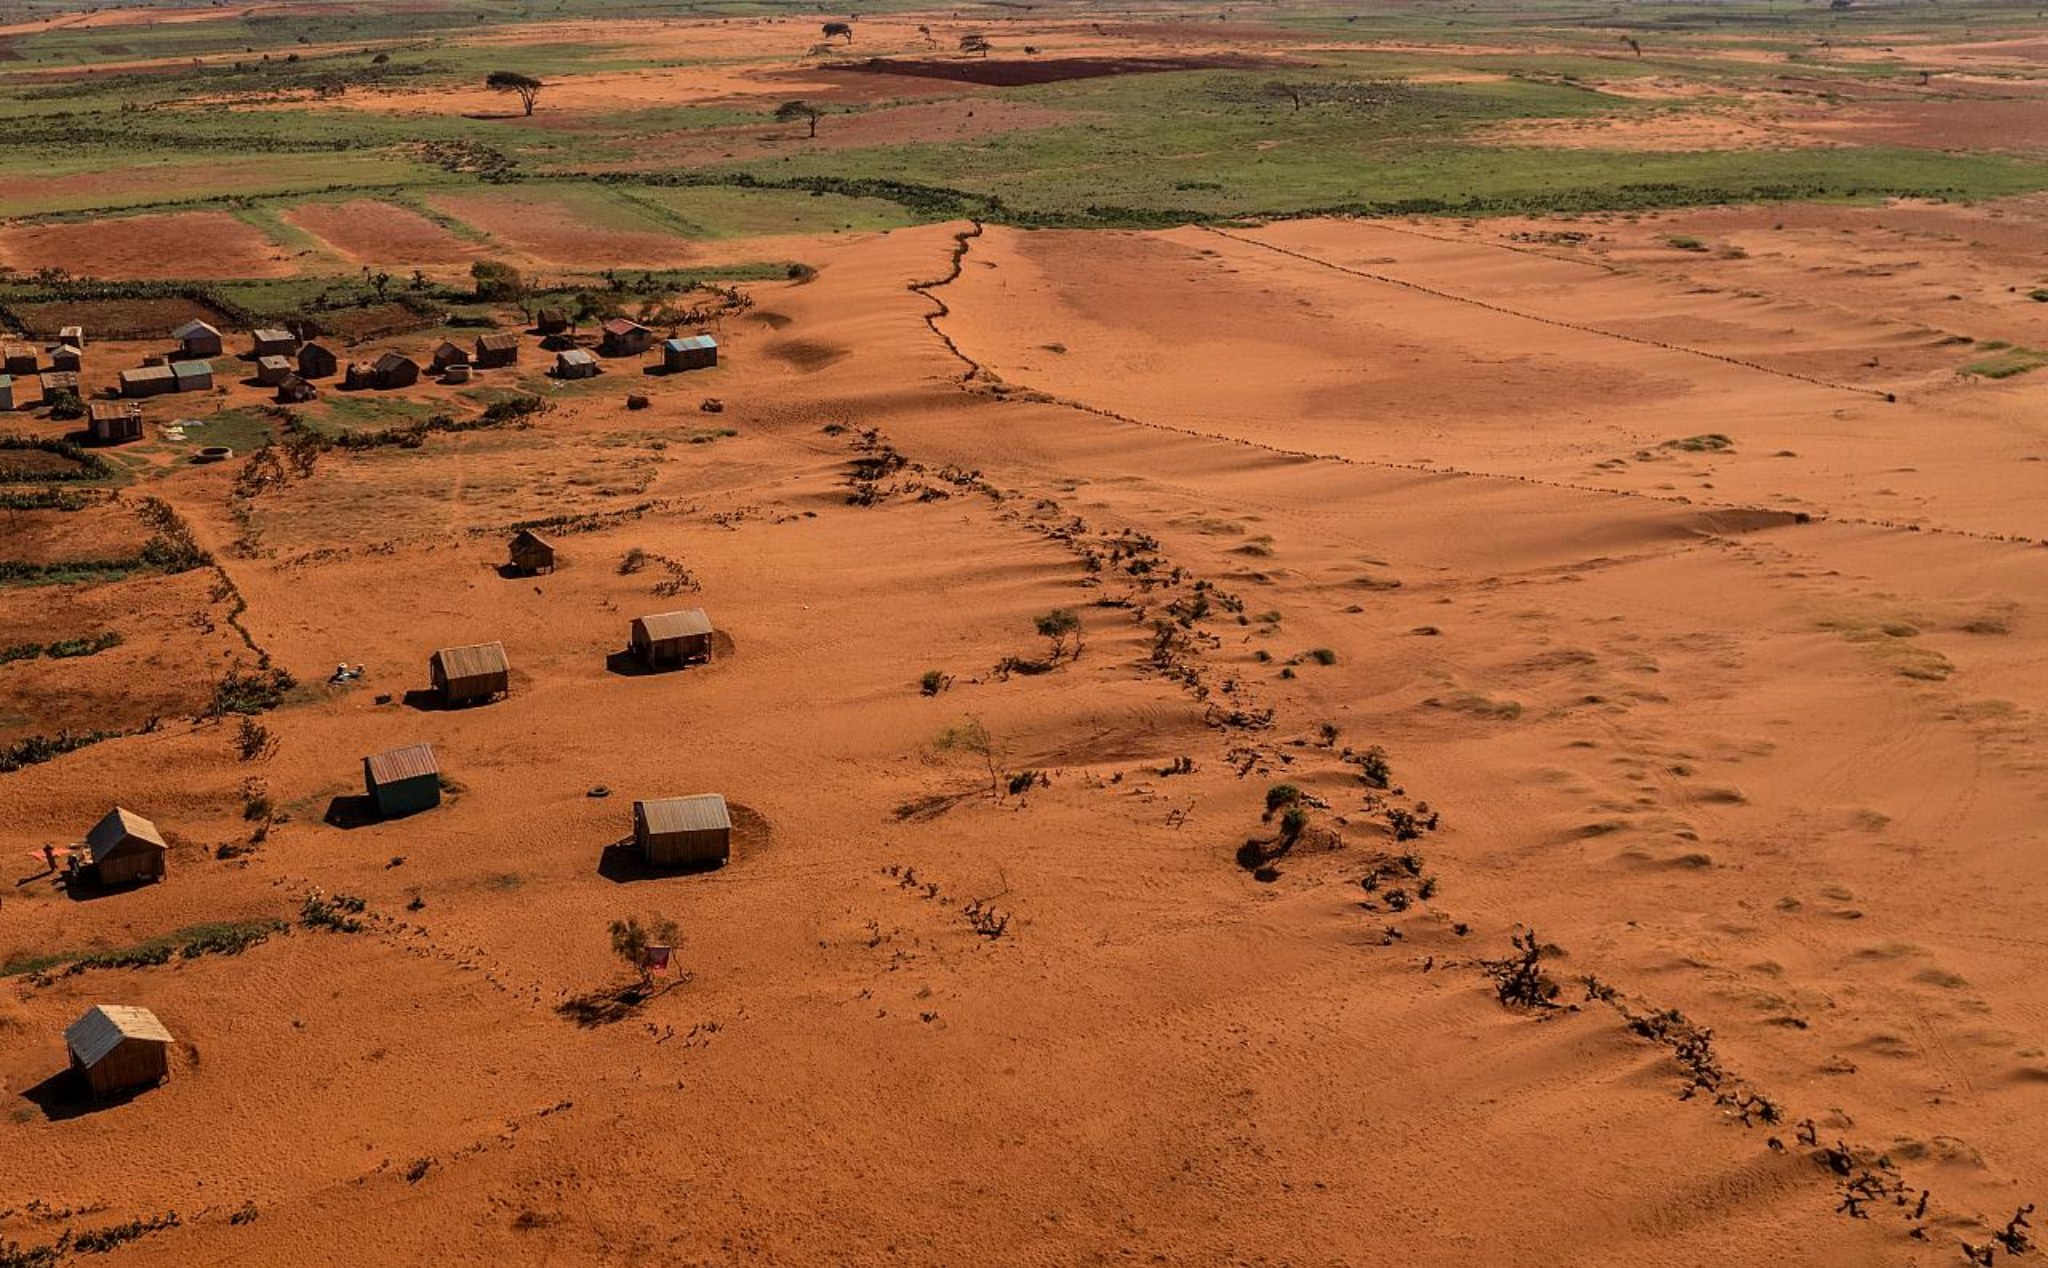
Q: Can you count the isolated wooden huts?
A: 7